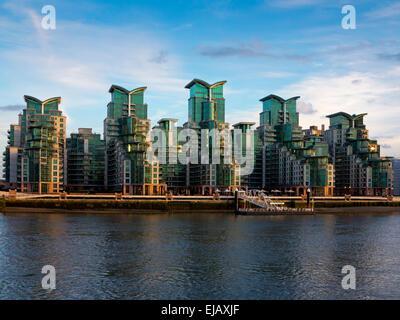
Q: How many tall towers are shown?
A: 5